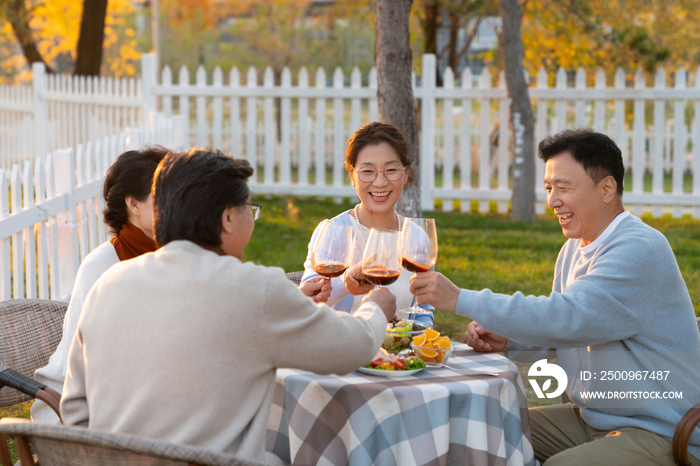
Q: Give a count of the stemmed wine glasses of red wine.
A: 4